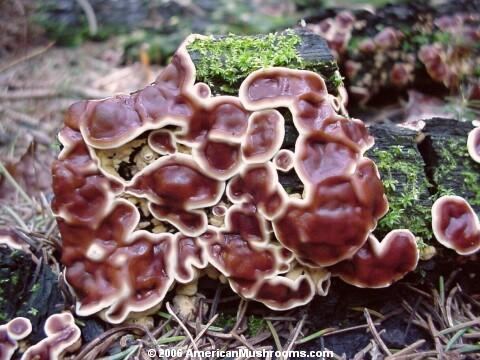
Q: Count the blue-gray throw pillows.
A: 0